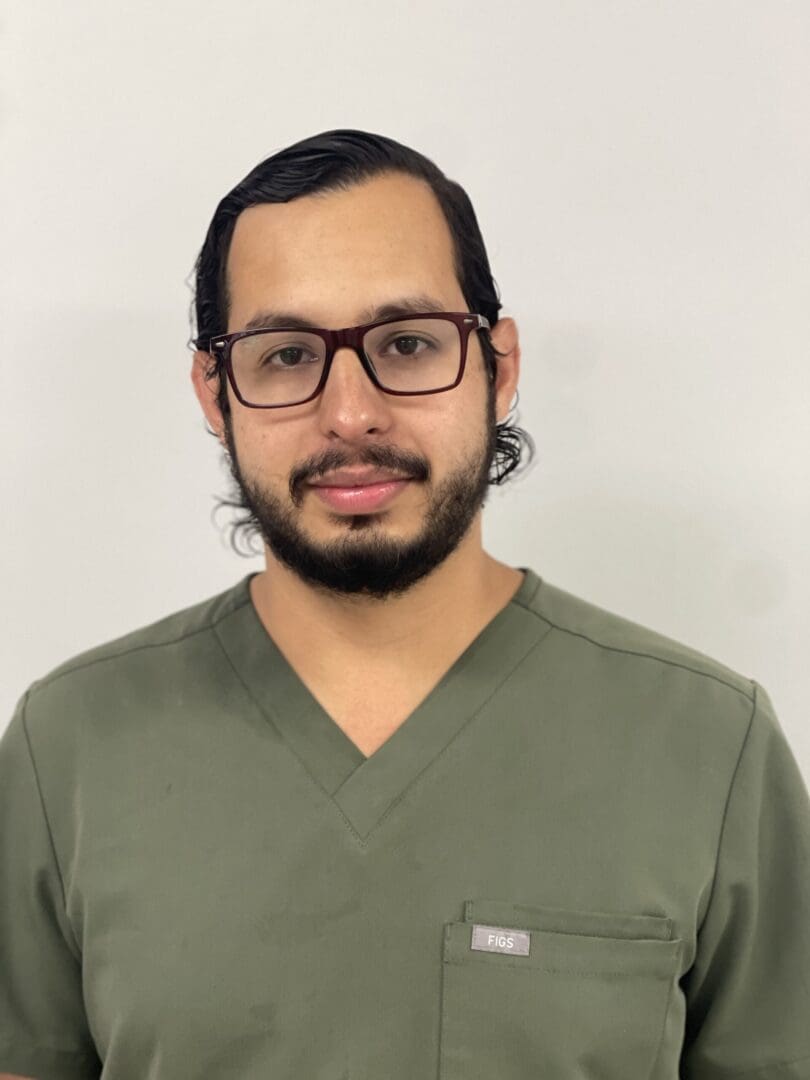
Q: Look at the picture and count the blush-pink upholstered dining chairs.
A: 0